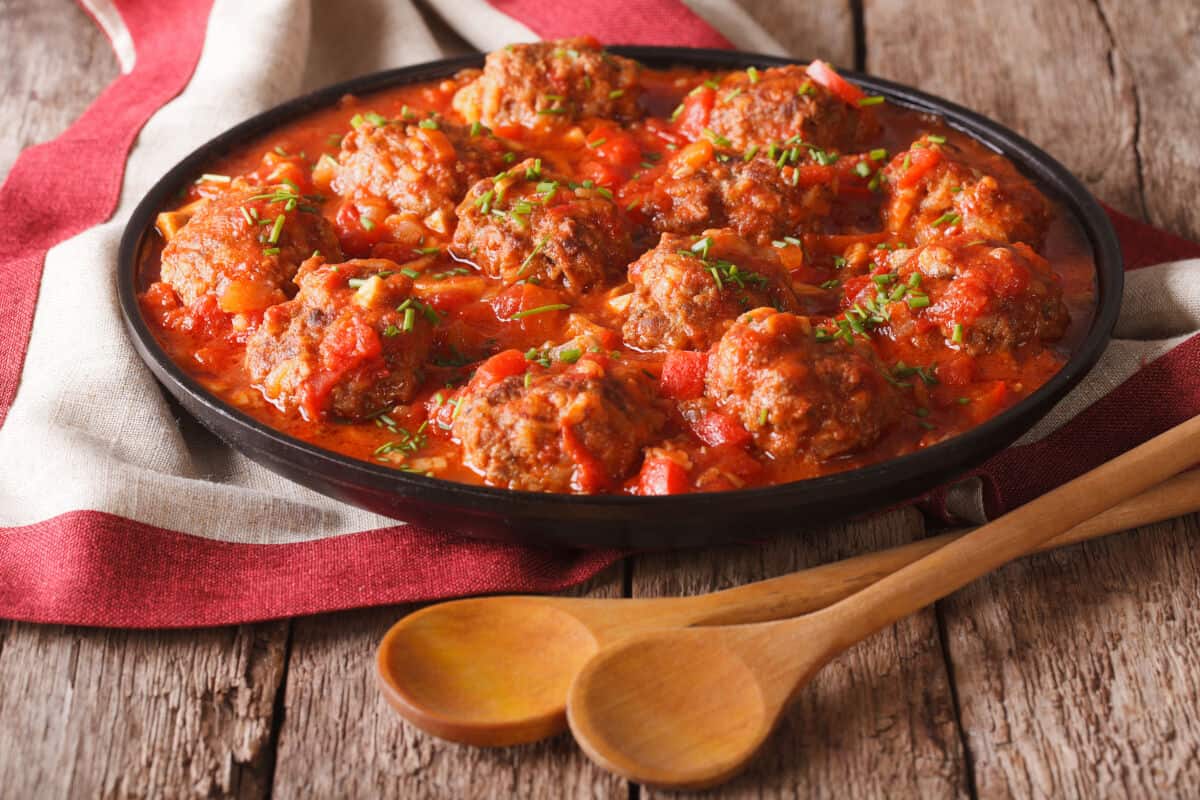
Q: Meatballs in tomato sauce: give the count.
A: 12